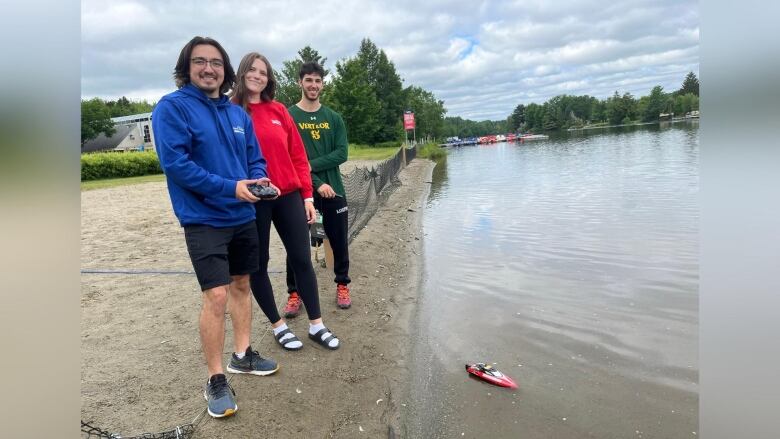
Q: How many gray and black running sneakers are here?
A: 2